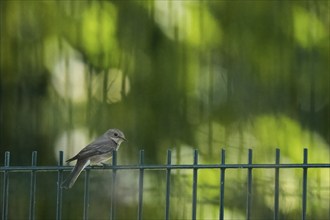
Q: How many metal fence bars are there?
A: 12